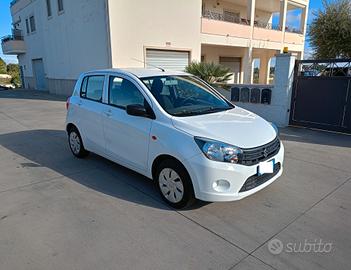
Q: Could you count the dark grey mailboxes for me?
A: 4